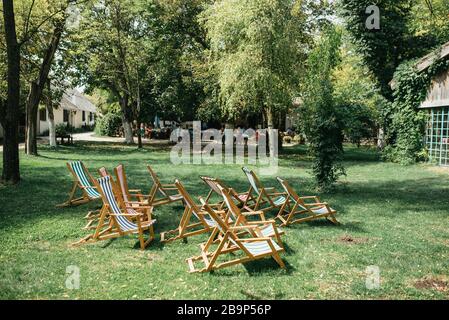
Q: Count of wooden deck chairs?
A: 11